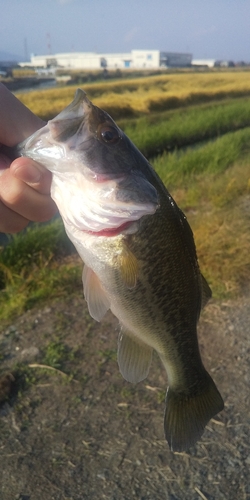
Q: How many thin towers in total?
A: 2